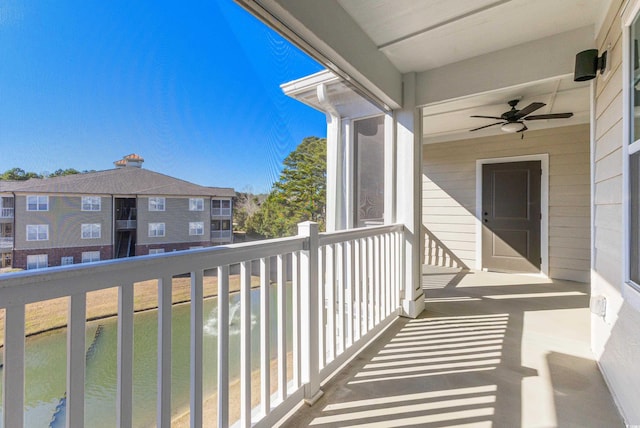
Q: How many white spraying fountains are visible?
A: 1